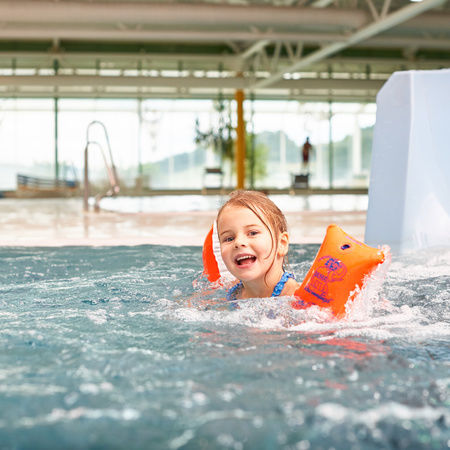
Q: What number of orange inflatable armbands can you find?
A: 2